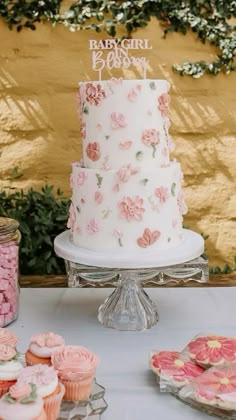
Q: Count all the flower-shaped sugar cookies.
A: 3